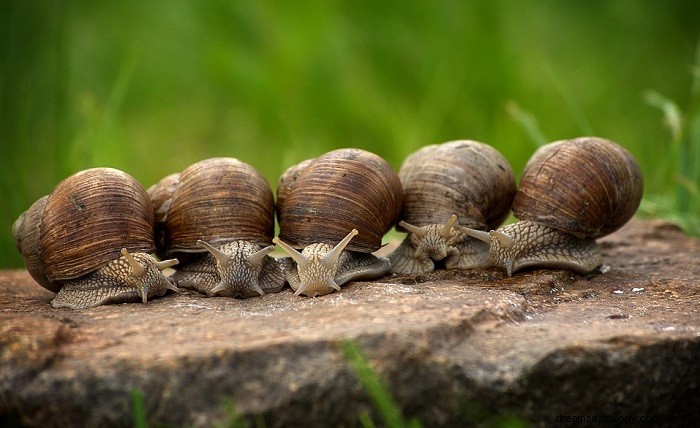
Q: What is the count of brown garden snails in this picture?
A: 5